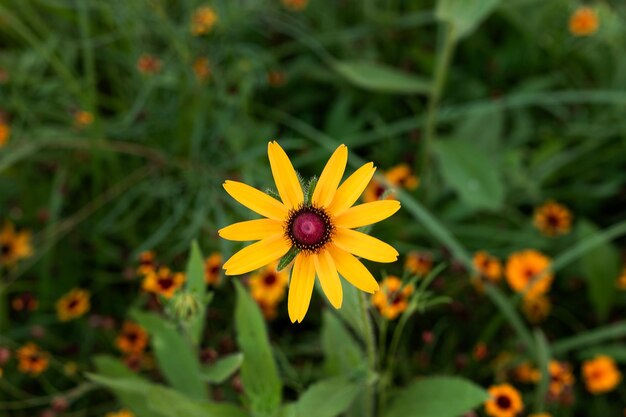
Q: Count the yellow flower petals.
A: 11